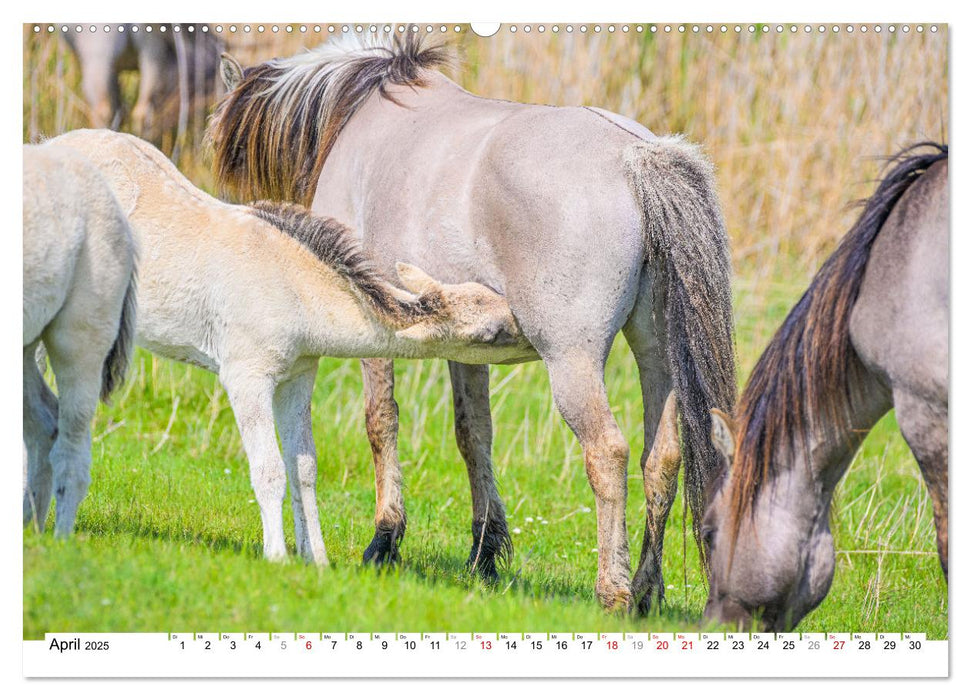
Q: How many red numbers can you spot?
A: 6